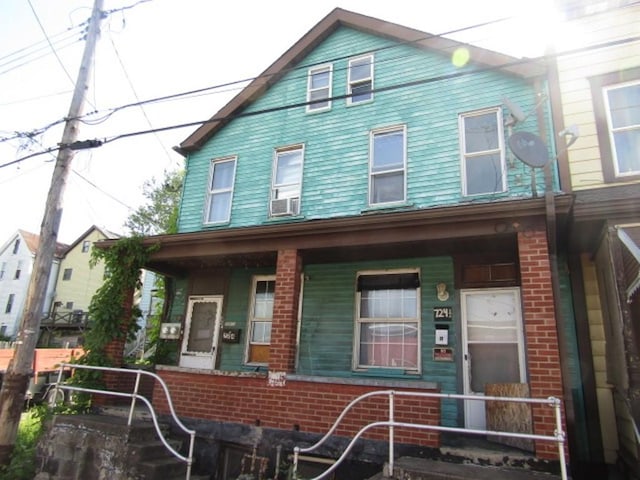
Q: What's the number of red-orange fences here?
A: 1